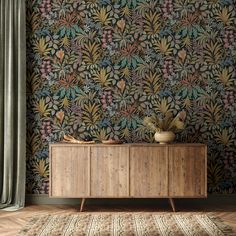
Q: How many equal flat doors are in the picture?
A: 4